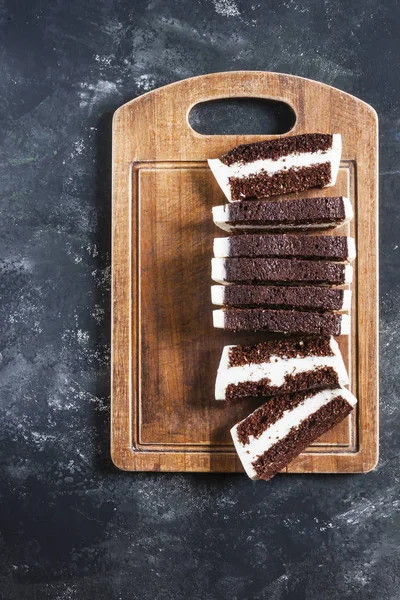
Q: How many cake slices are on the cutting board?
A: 8